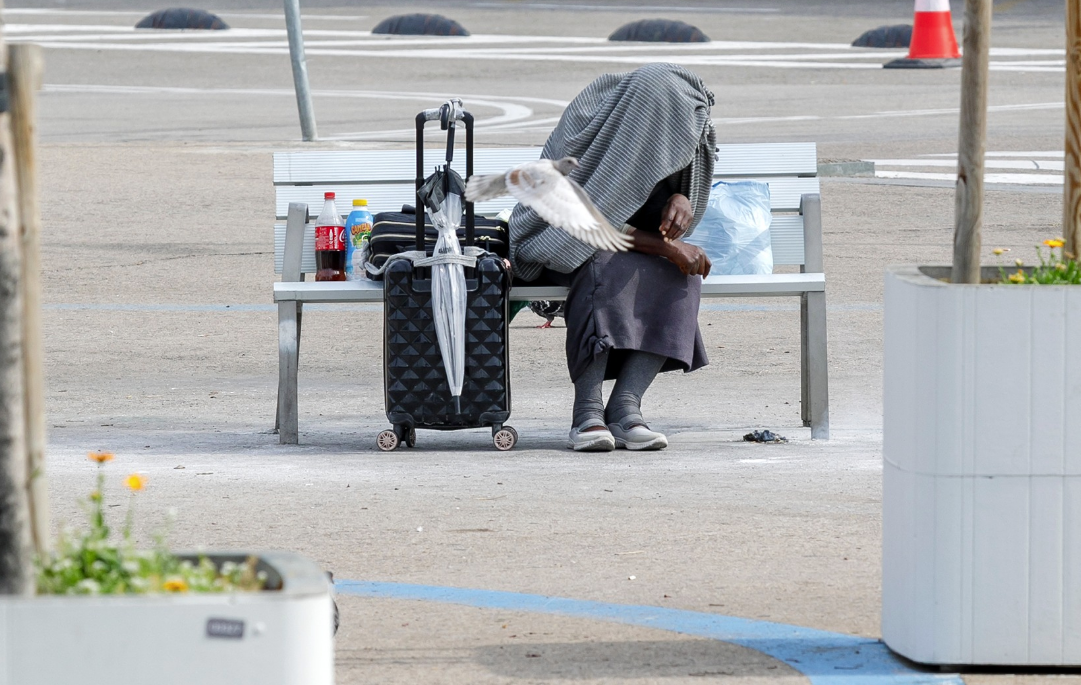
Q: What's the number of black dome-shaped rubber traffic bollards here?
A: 4